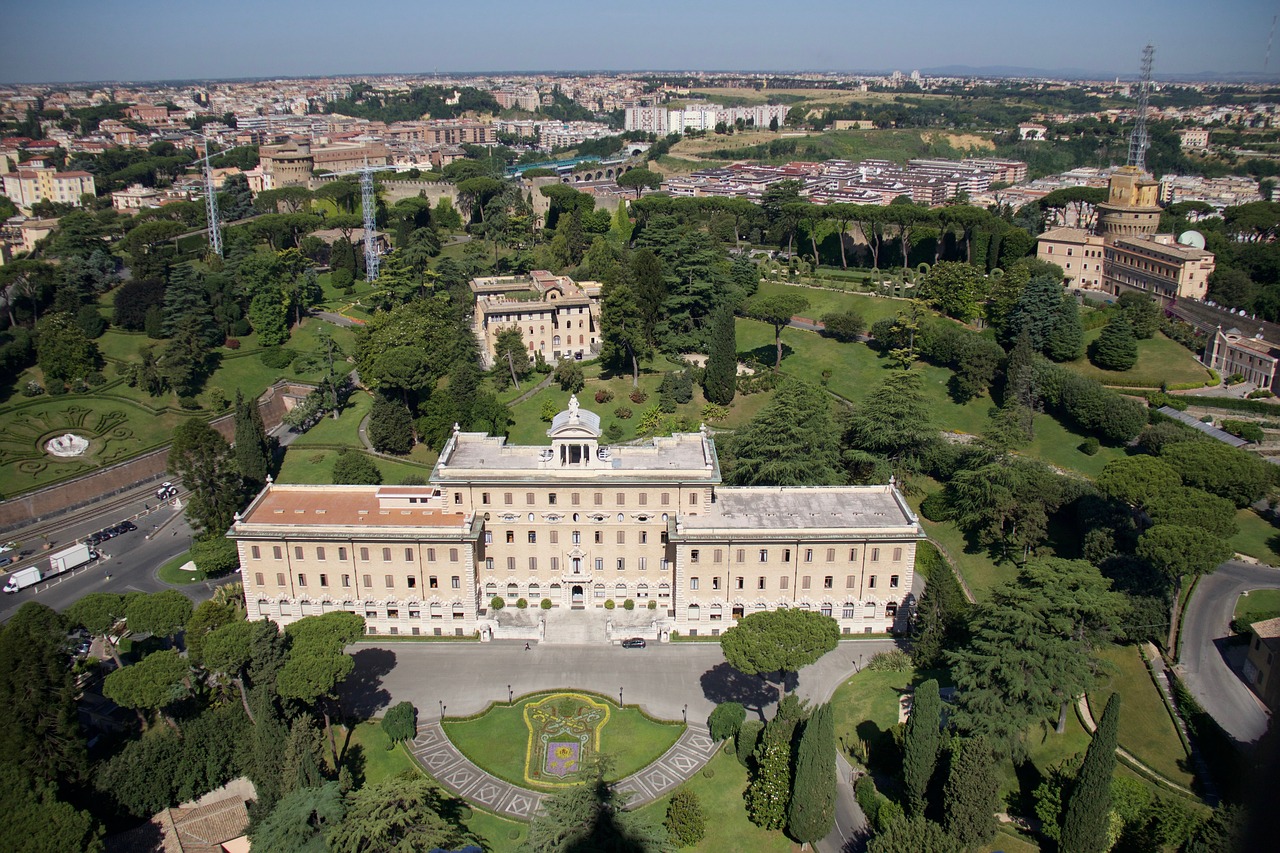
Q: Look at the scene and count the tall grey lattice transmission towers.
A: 3